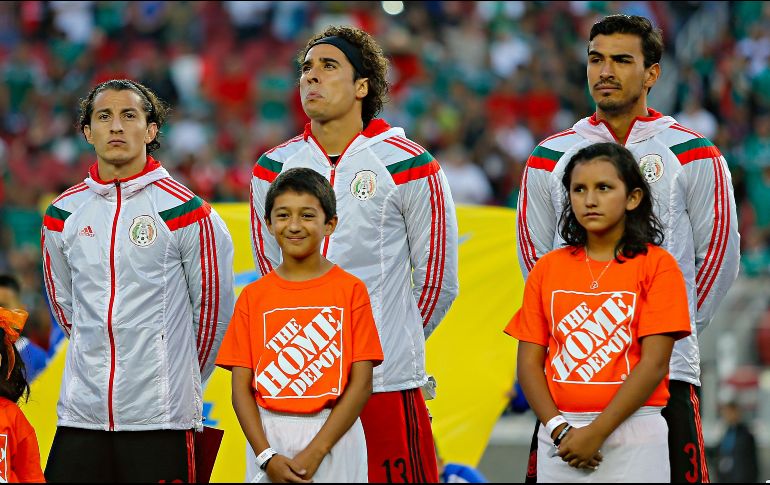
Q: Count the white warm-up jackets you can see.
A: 3